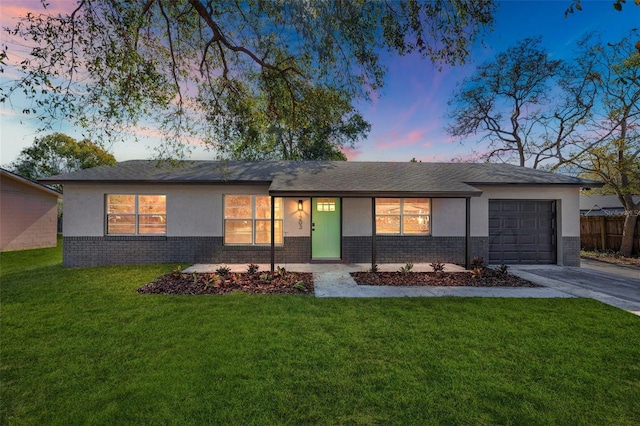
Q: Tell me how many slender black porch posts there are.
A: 3